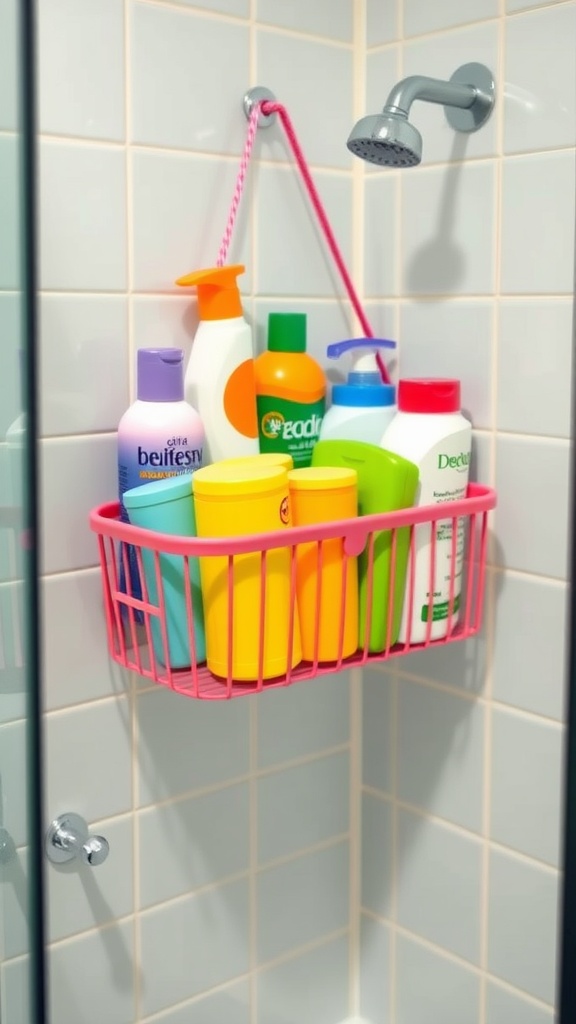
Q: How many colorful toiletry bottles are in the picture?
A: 10